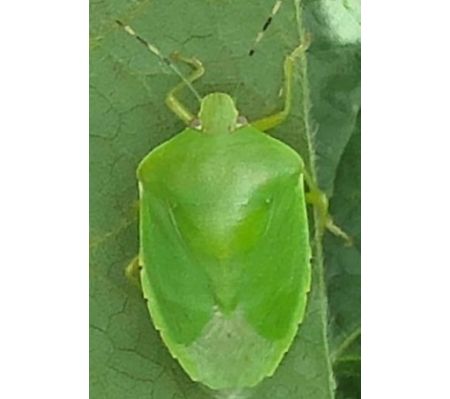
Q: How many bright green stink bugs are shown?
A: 1